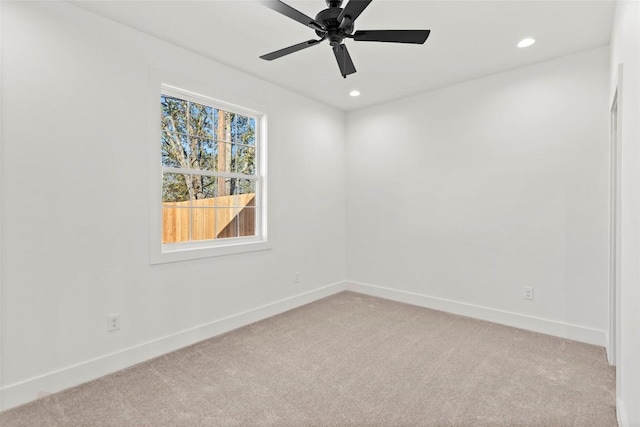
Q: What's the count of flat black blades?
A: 5